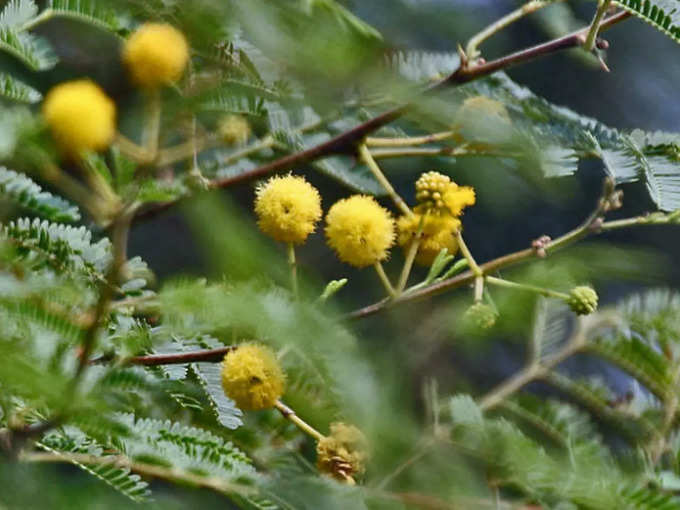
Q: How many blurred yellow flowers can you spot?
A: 2